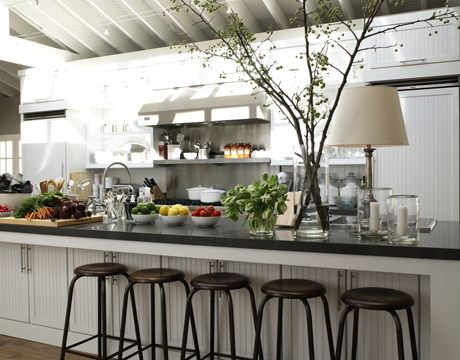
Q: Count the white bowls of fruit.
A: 3